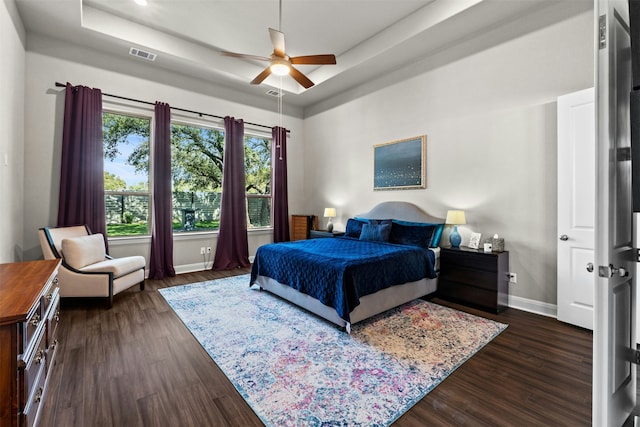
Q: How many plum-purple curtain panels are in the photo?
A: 4